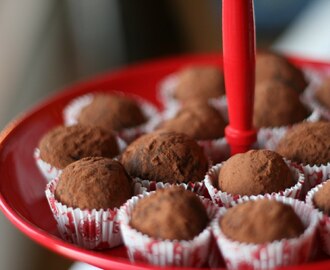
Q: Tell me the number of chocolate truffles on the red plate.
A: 14